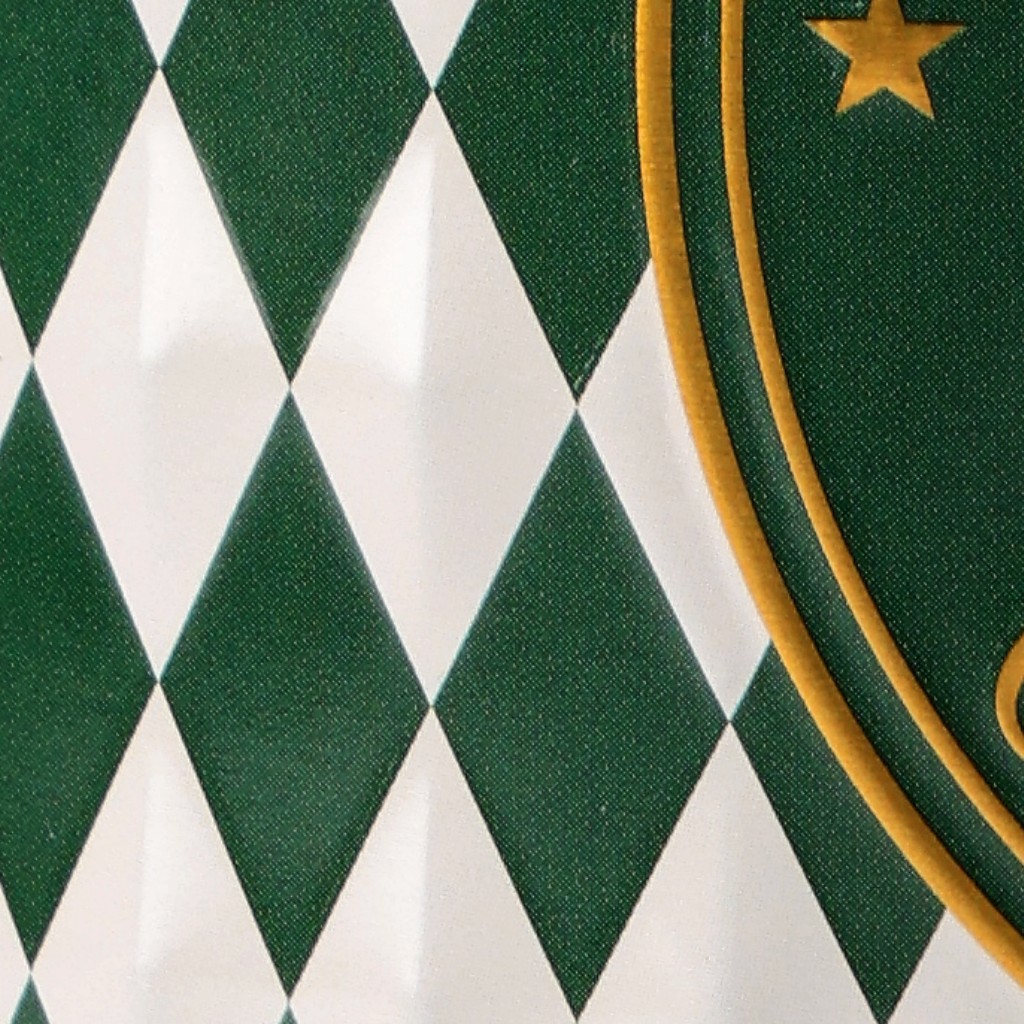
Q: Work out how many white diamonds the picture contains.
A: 11